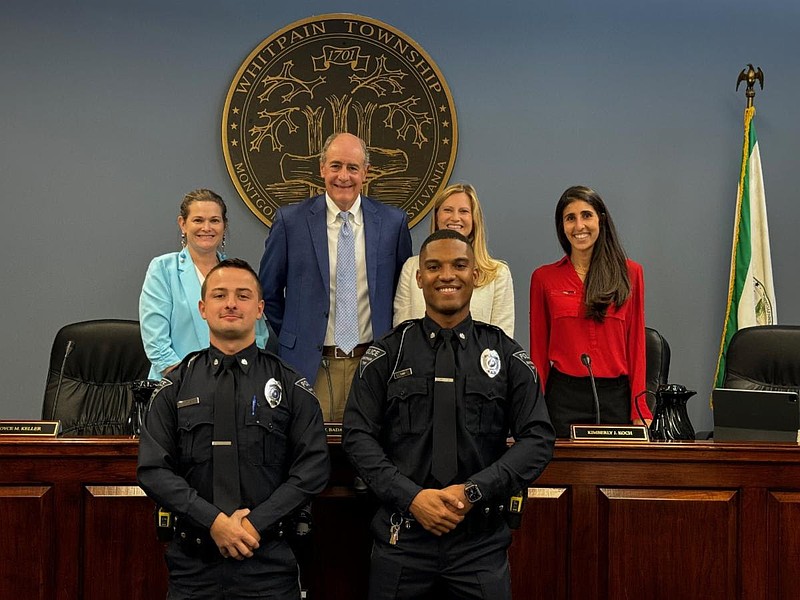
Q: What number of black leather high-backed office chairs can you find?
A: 3